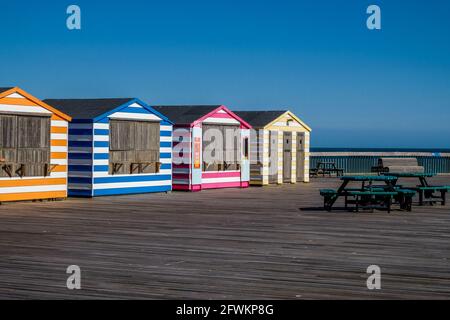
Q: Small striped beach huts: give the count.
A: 4